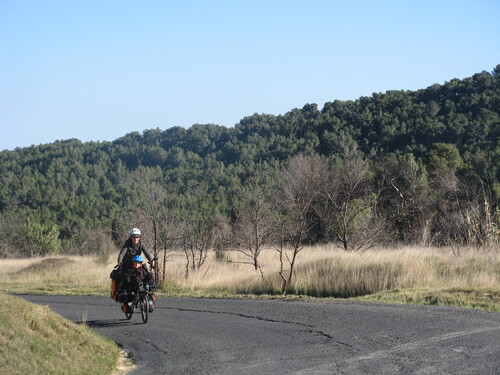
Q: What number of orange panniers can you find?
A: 3